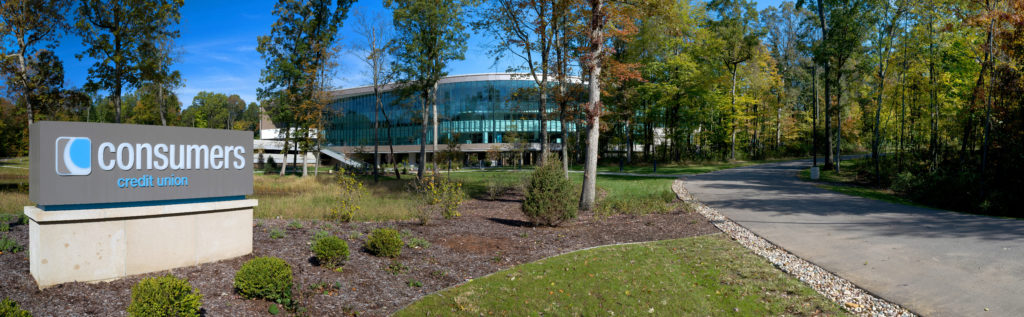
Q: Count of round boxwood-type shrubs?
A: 5